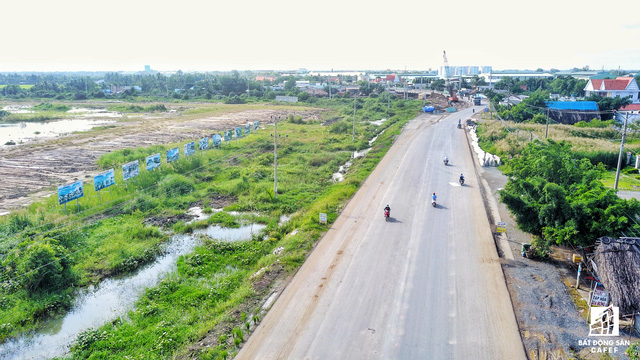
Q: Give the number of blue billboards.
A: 12